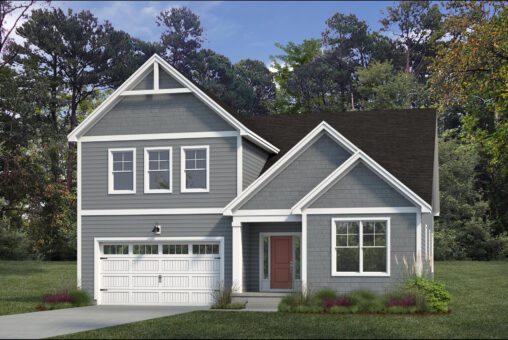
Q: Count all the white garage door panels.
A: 12